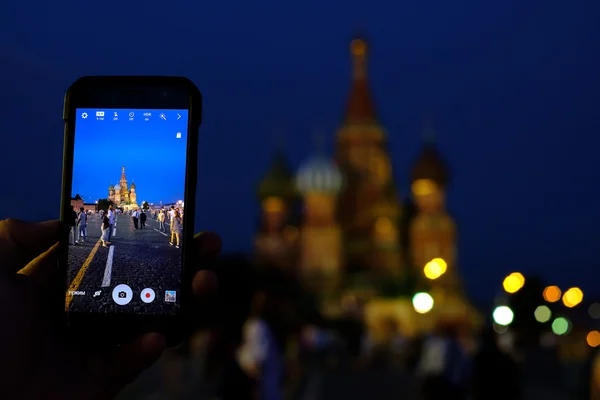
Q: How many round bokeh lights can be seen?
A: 9